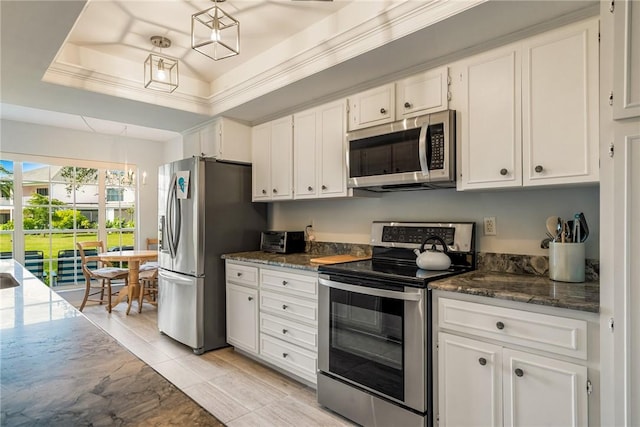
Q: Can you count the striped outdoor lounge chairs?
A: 2